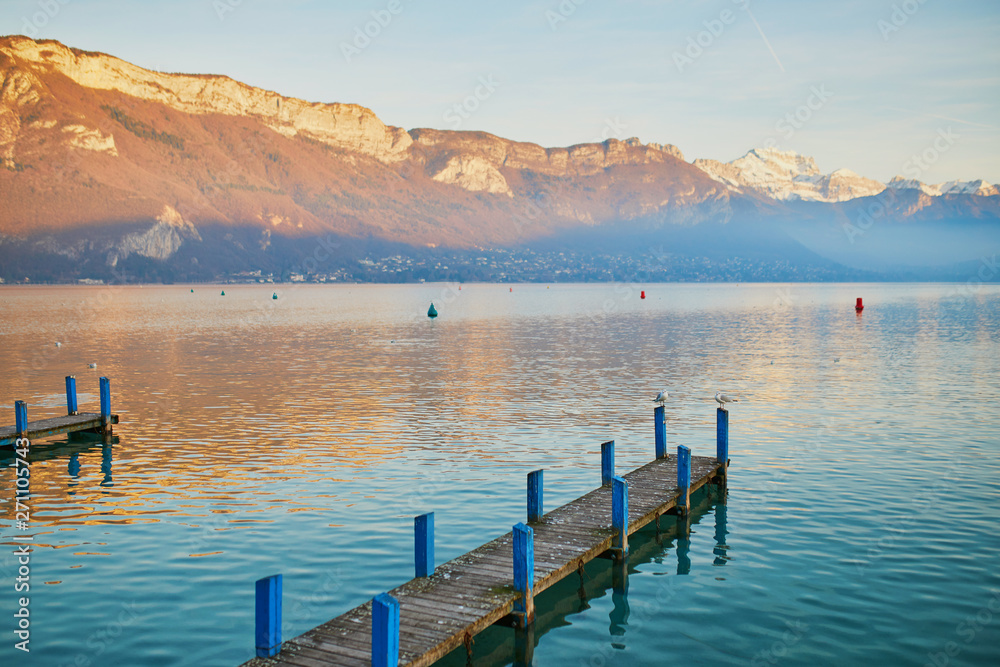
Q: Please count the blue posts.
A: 13